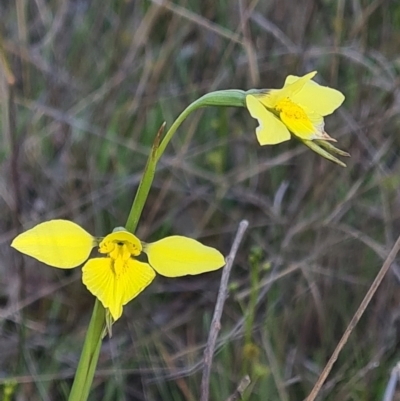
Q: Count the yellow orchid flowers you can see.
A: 2